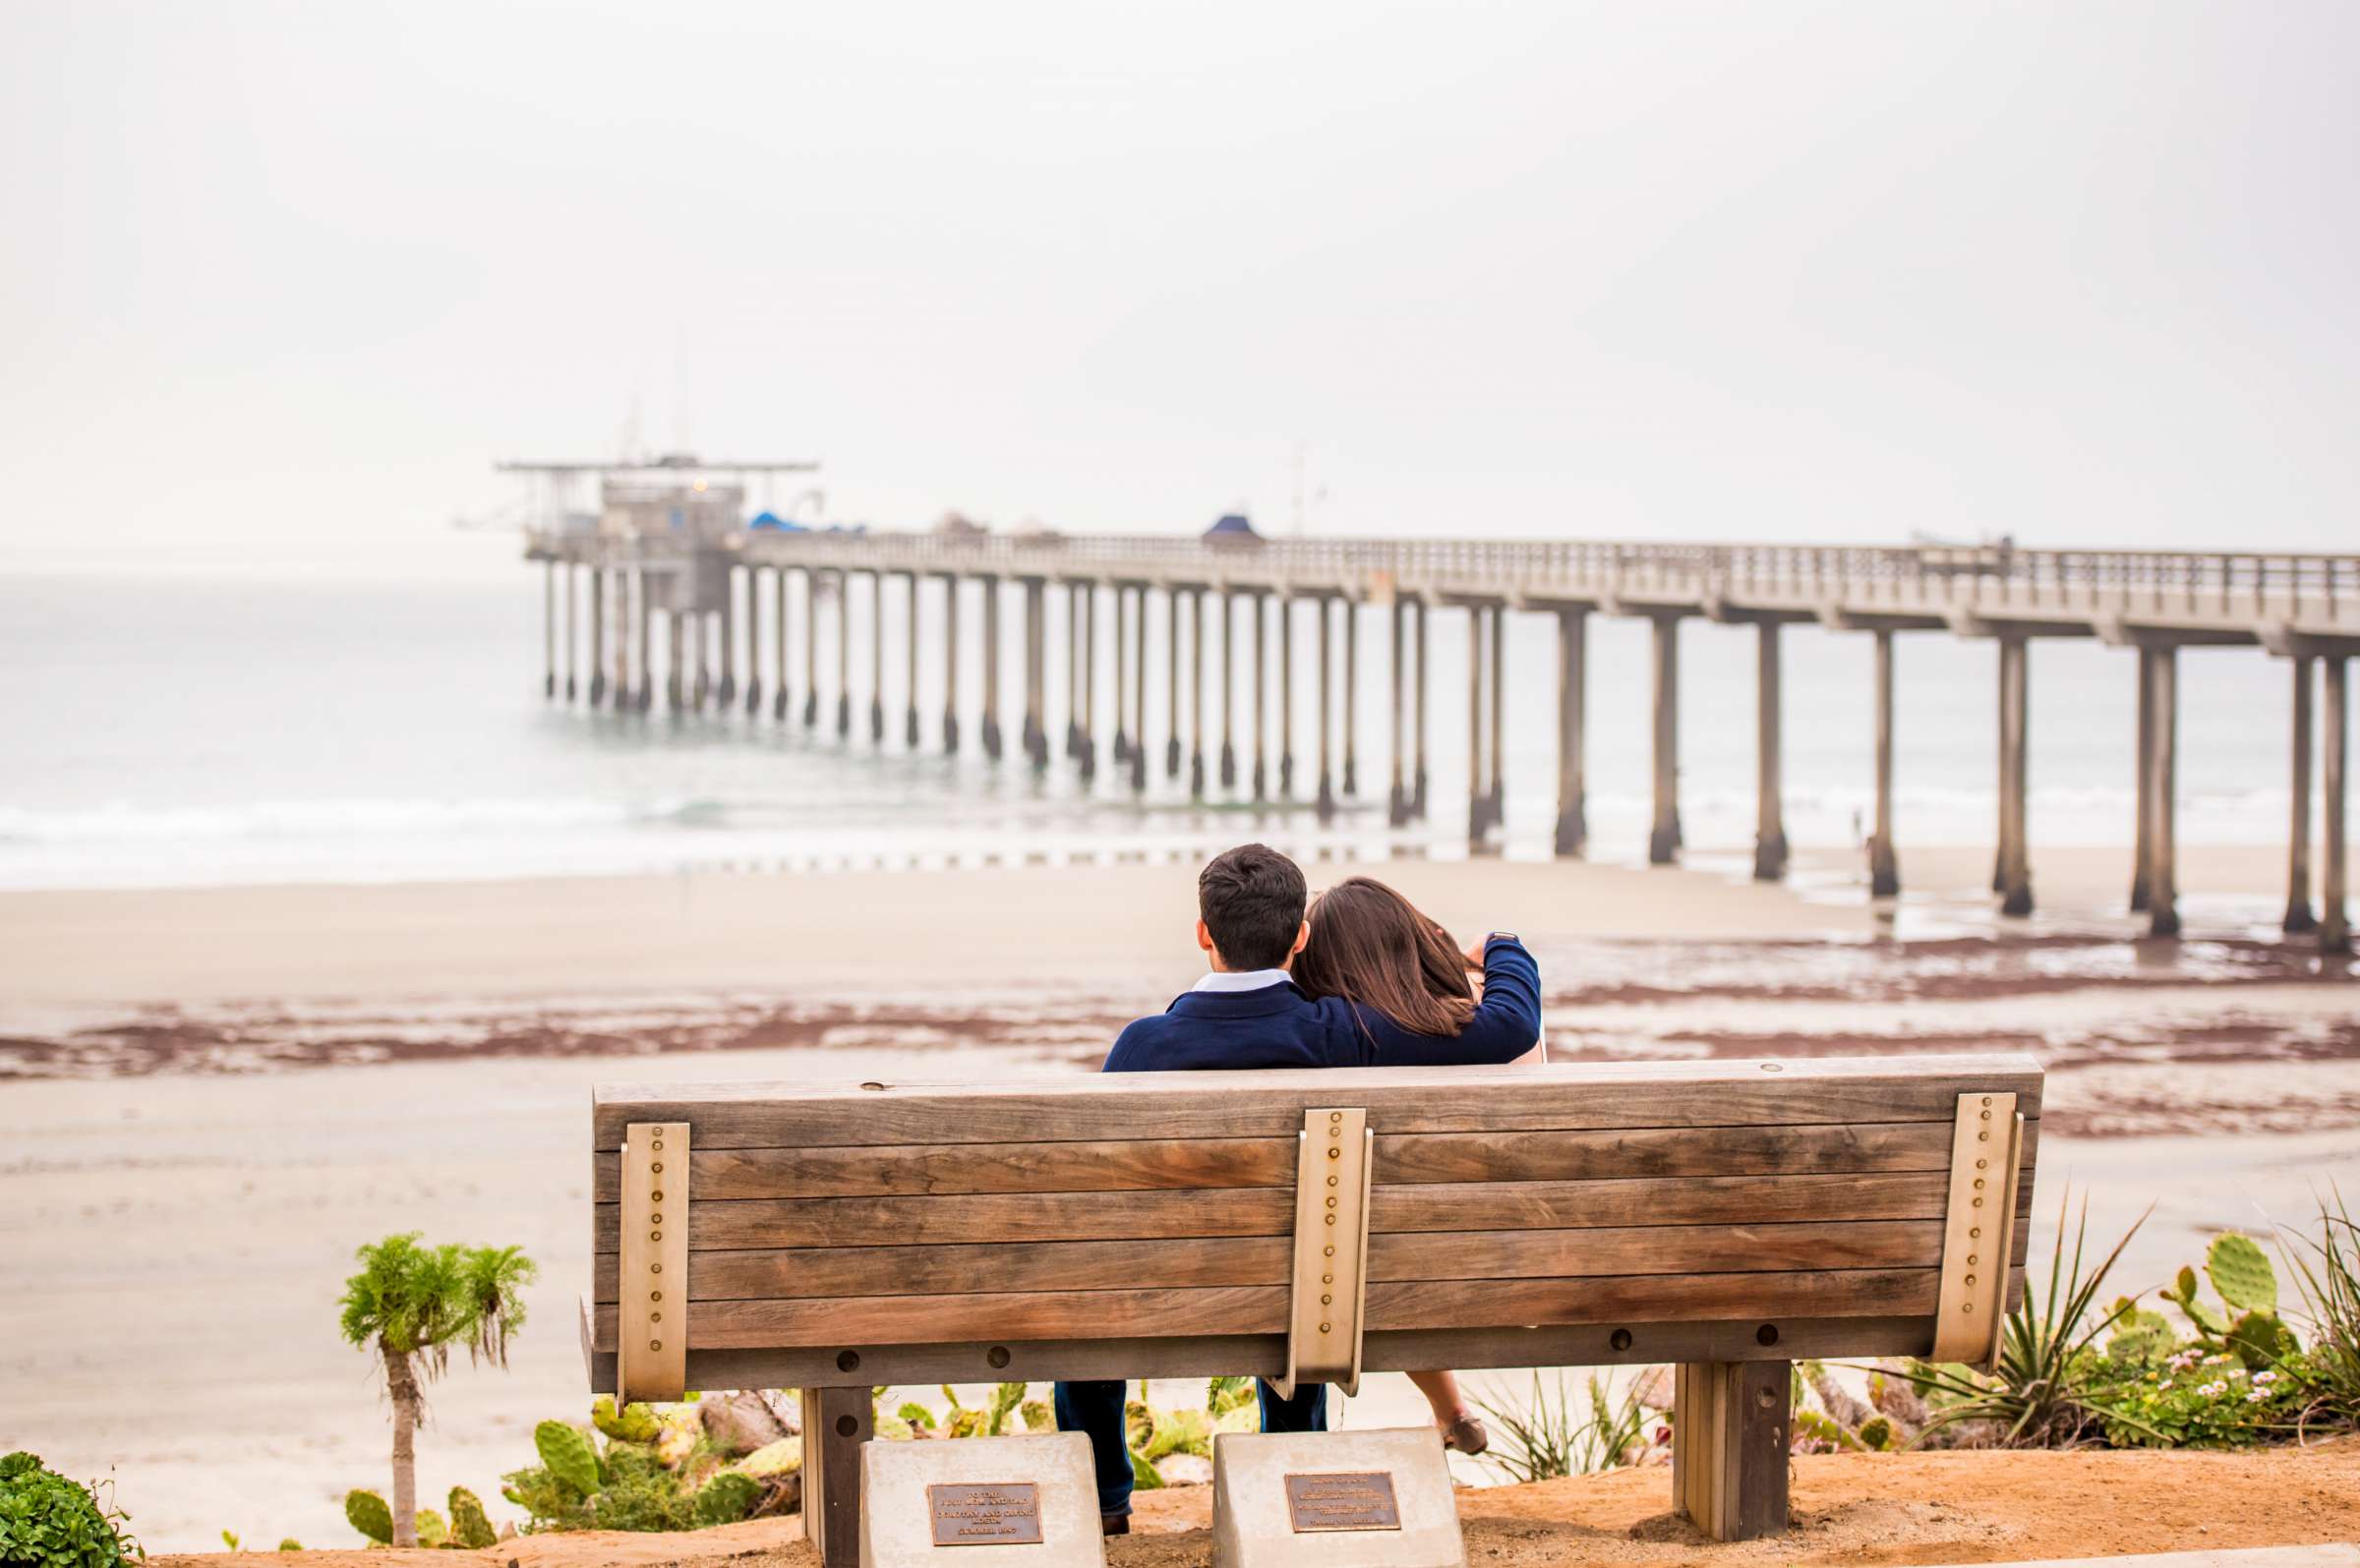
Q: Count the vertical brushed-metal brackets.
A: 3